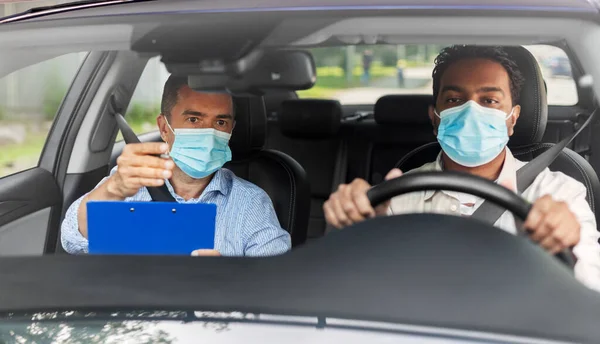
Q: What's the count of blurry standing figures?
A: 2